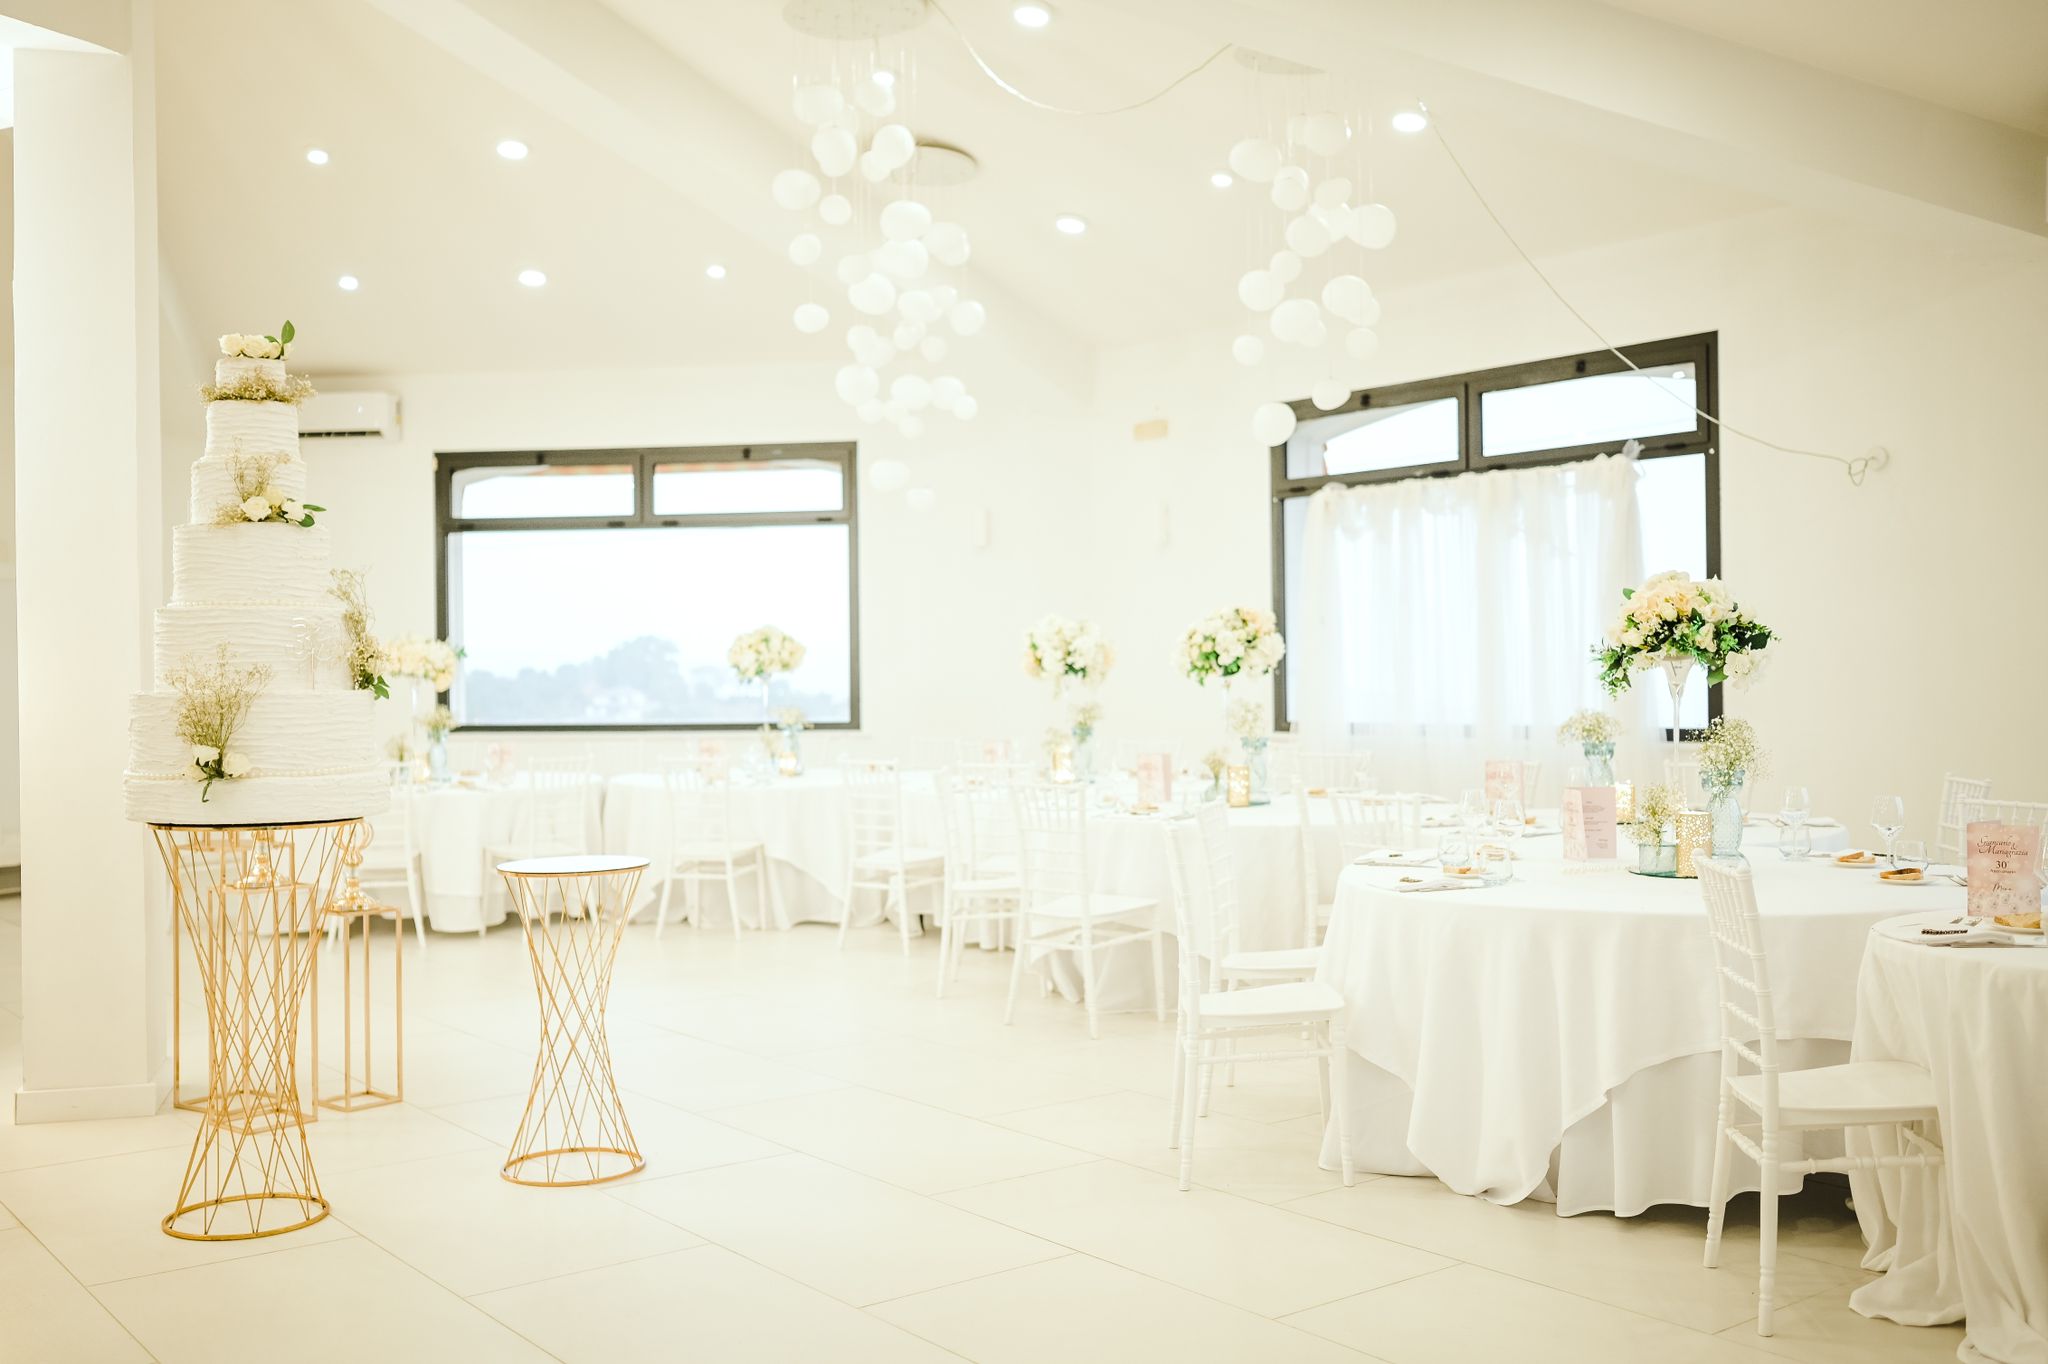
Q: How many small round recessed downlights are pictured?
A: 10